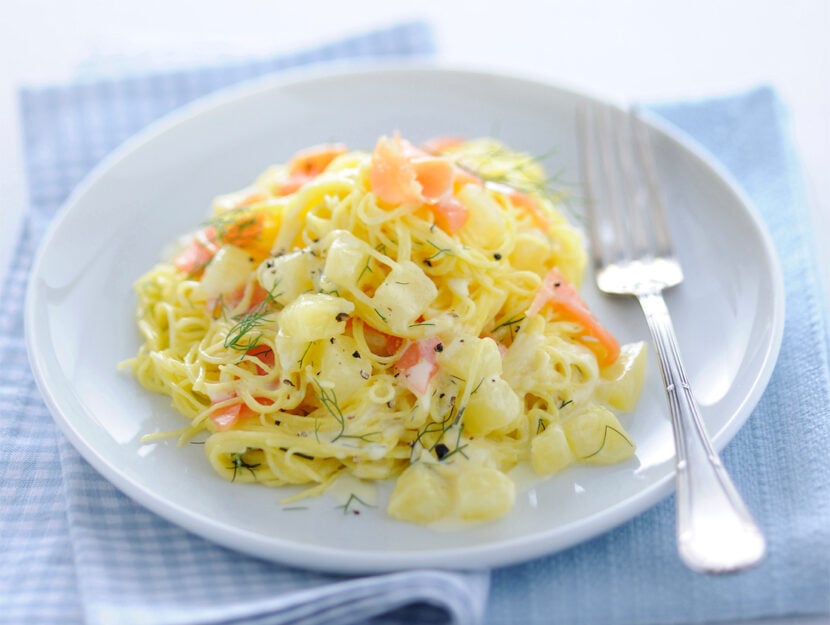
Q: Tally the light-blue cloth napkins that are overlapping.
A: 2